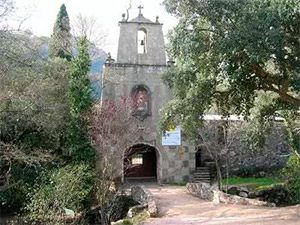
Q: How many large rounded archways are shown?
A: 1